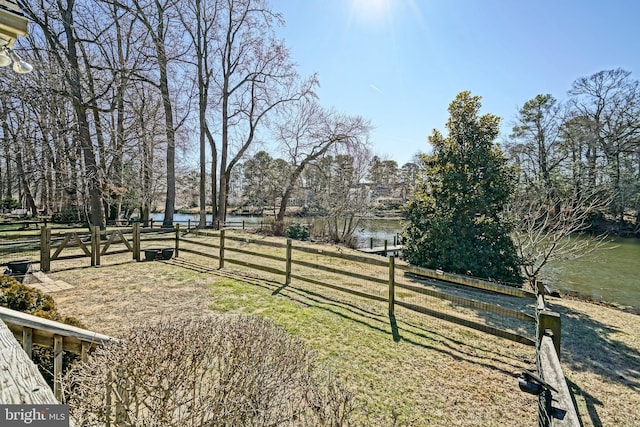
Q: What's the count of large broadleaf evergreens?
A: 1